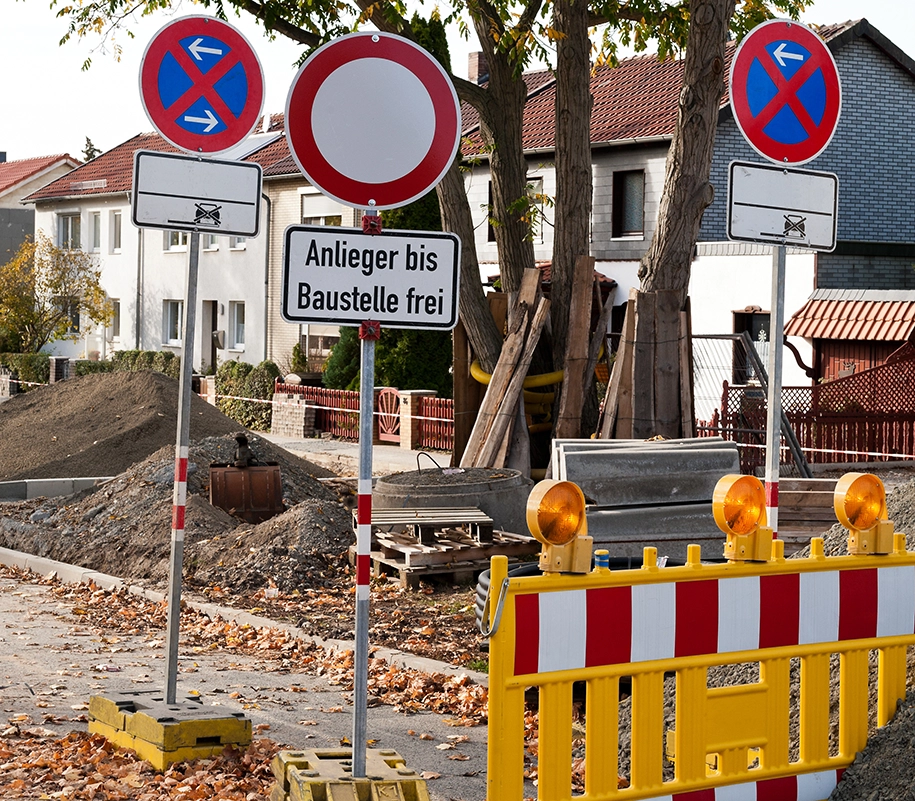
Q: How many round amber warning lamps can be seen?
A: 3